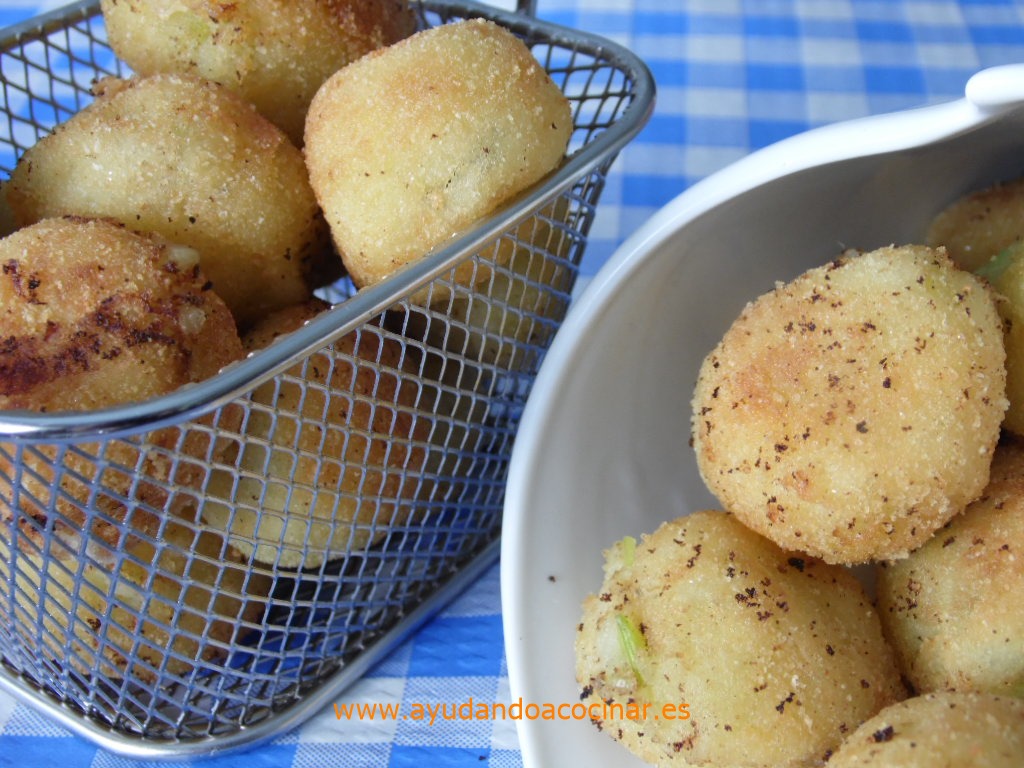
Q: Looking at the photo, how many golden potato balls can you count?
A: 13